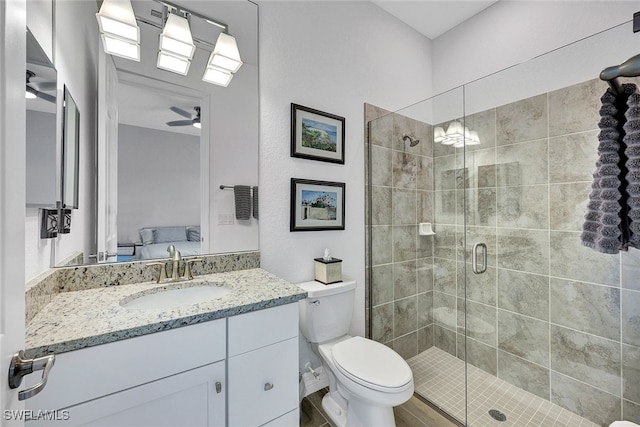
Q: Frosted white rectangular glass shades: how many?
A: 3